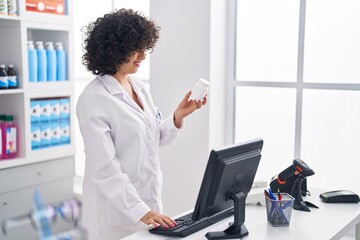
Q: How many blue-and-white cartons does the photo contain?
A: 8